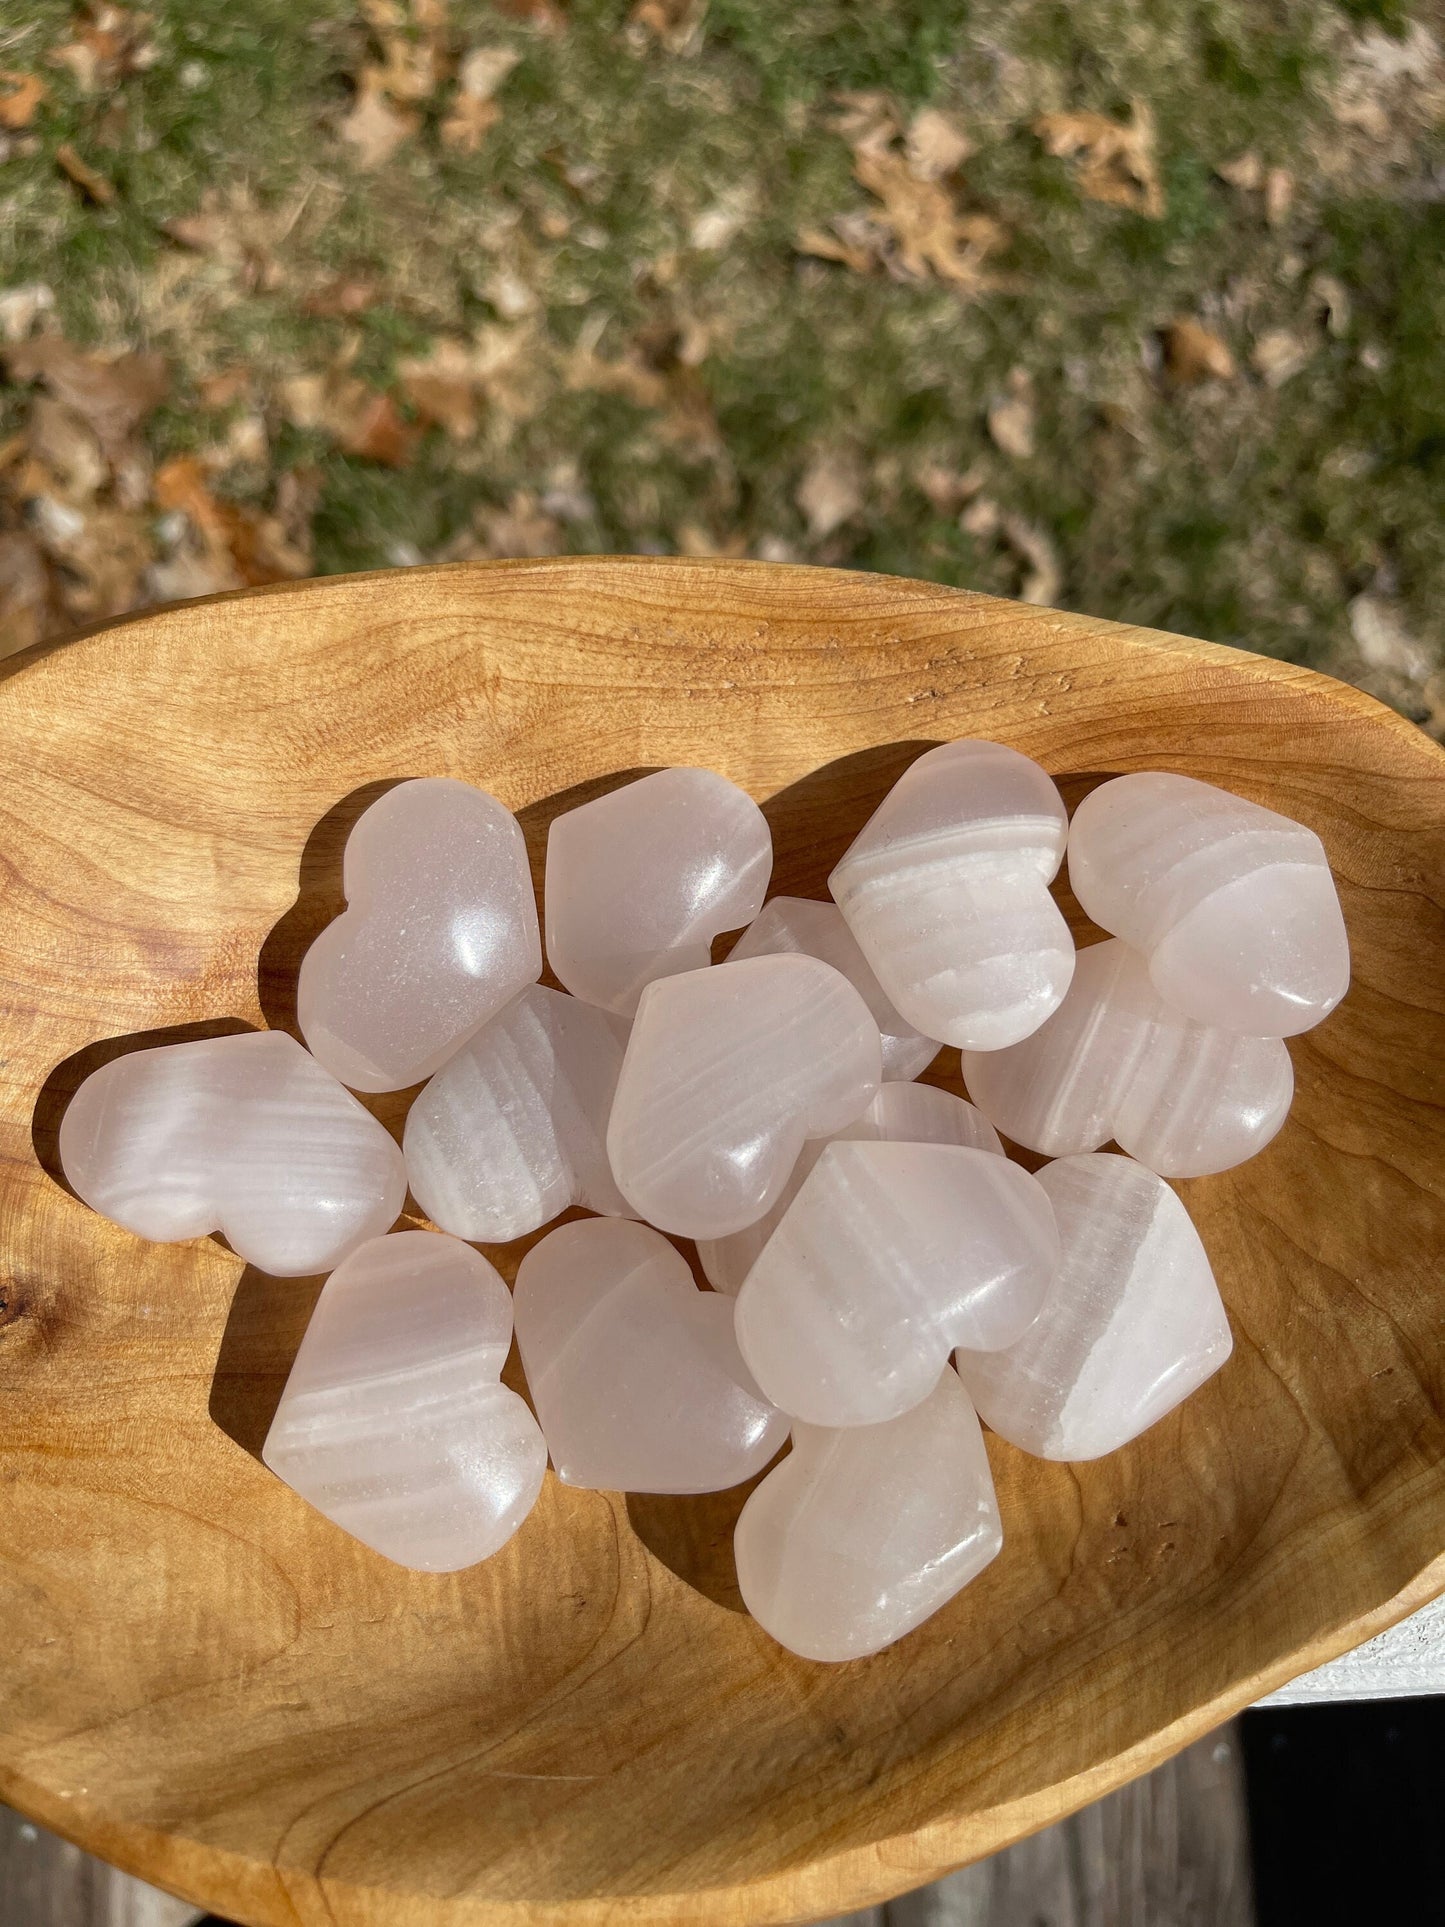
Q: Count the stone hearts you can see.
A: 15